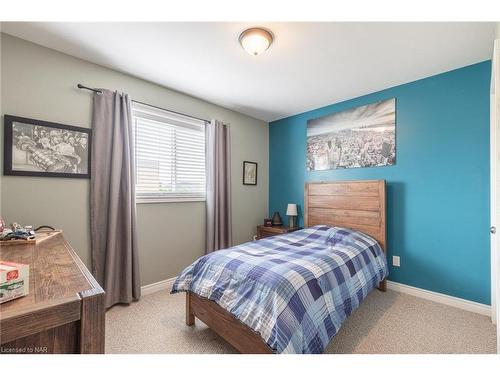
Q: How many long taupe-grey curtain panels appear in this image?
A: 2